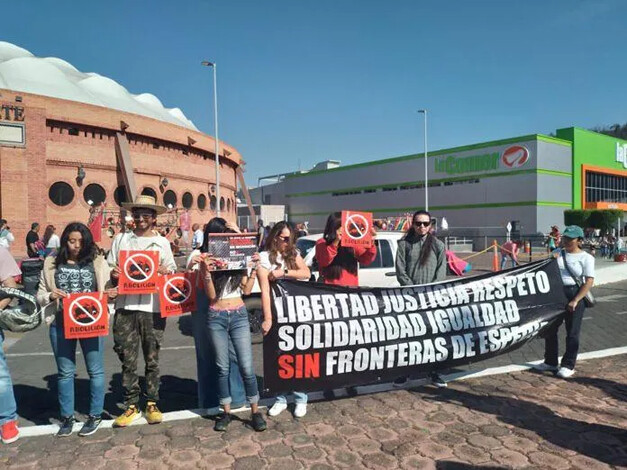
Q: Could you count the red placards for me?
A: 4